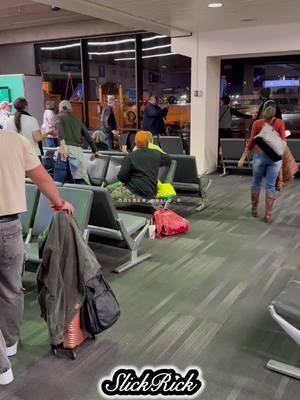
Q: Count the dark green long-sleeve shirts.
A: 2